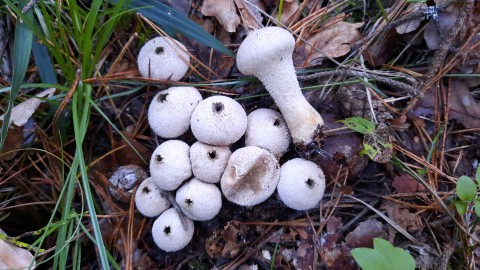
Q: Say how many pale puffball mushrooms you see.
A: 12